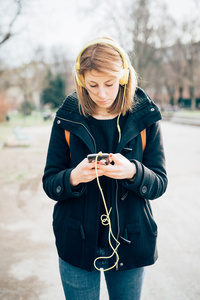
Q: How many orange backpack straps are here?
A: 2